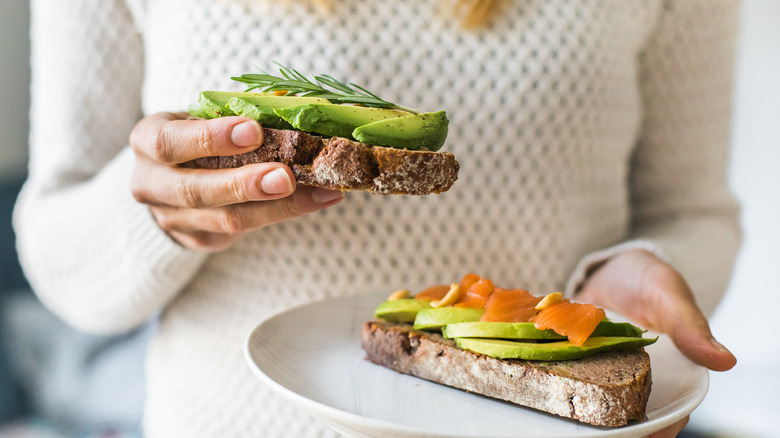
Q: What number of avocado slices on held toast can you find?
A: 4